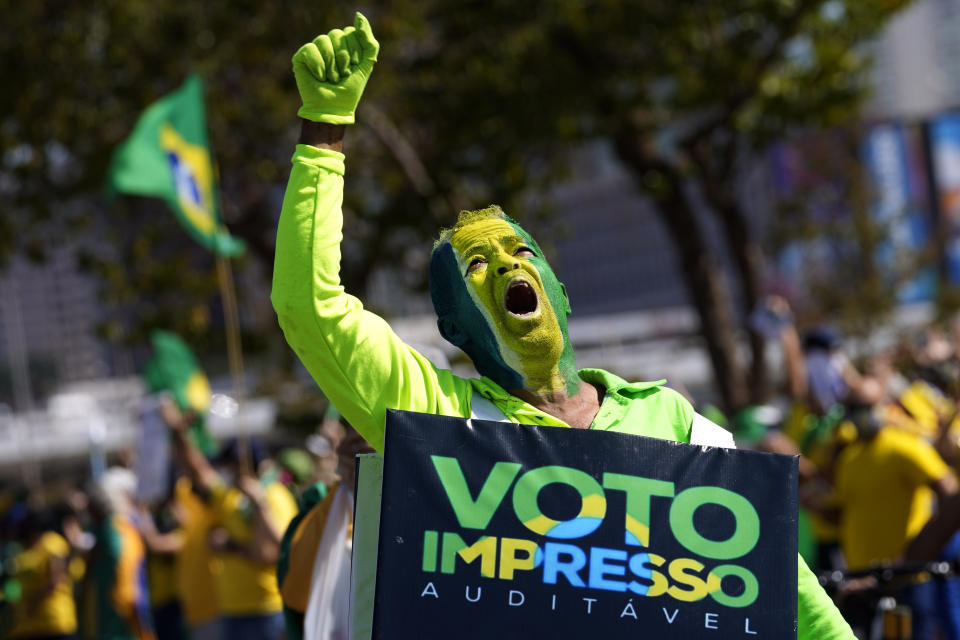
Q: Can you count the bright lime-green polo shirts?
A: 1